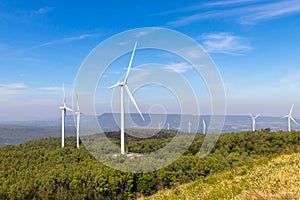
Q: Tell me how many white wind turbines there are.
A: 9